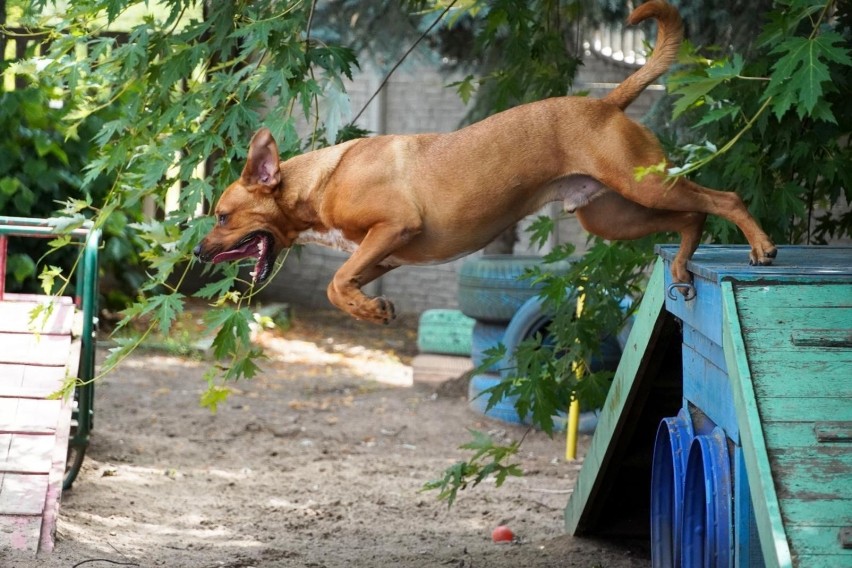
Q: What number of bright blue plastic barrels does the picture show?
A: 2